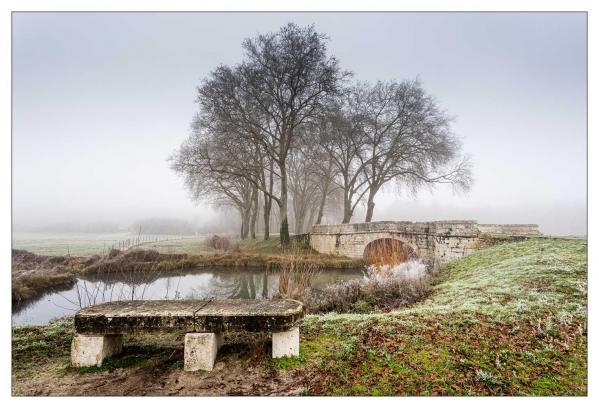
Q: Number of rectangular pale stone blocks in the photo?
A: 3